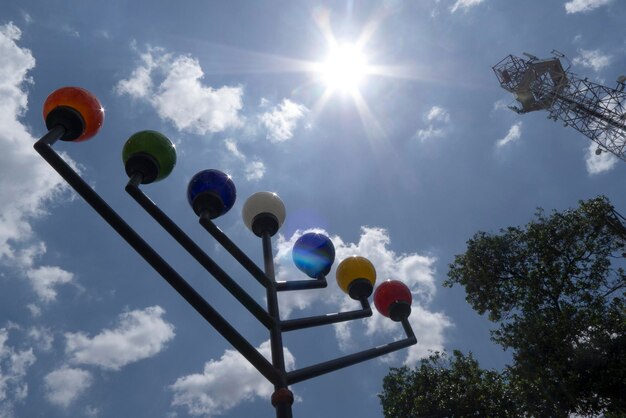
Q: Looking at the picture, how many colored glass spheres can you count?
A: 7